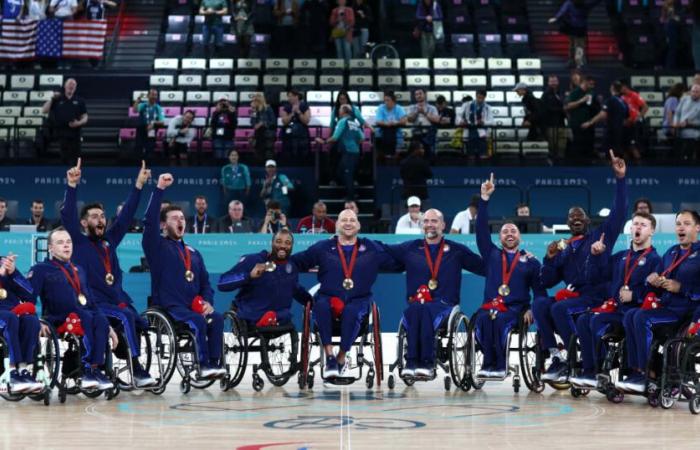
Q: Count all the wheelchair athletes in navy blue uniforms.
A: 11